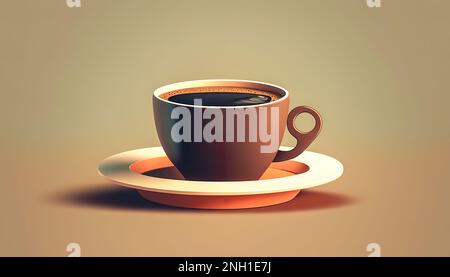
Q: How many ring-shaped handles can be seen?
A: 1